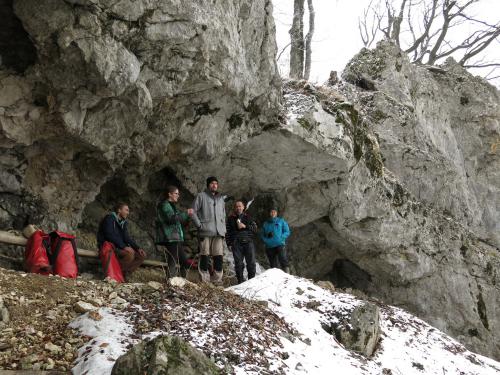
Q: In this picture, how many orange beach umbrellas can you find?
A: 0